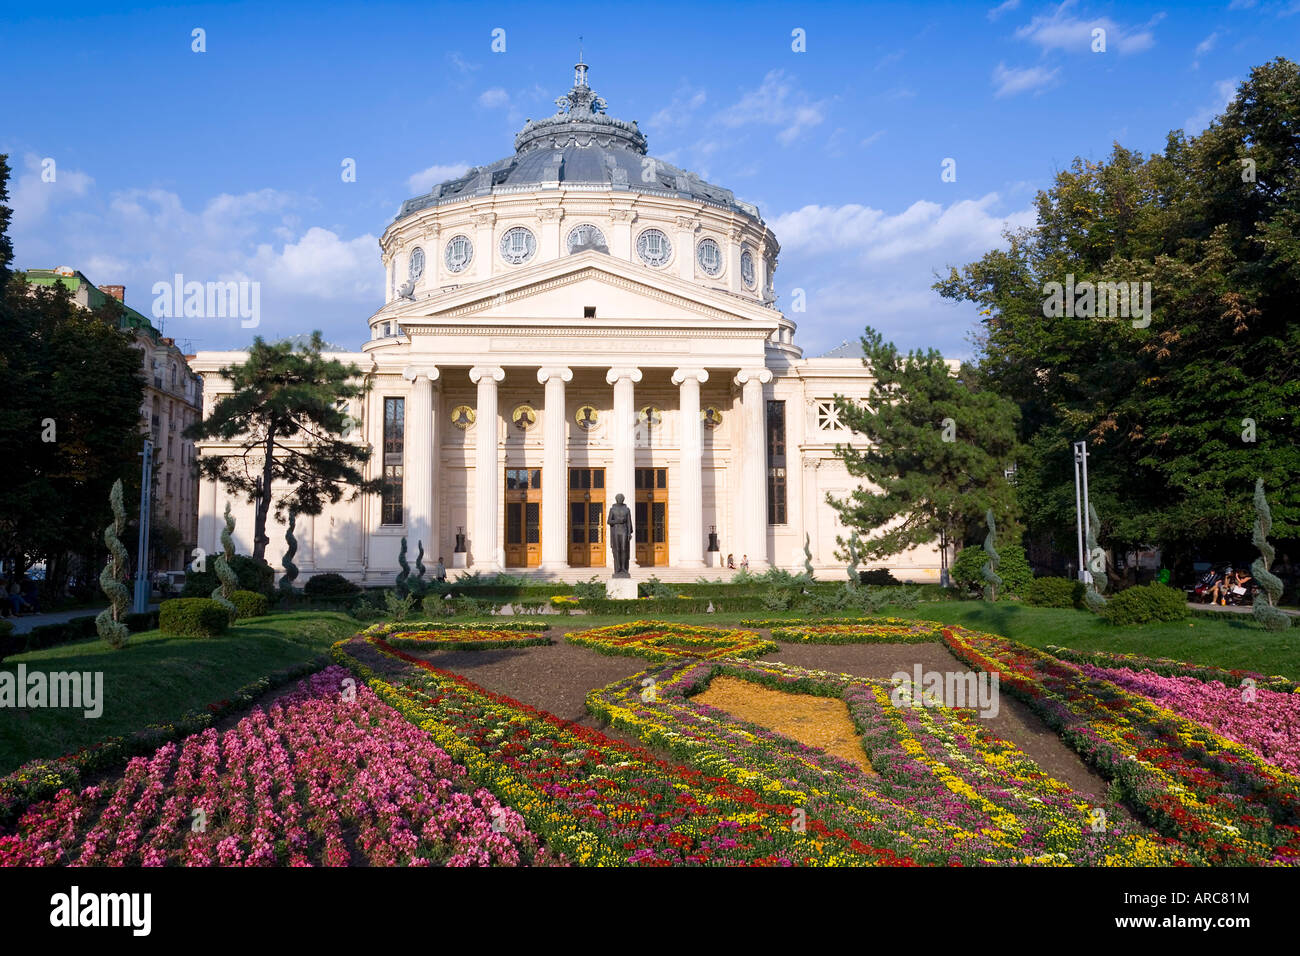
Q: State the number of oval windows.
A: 7